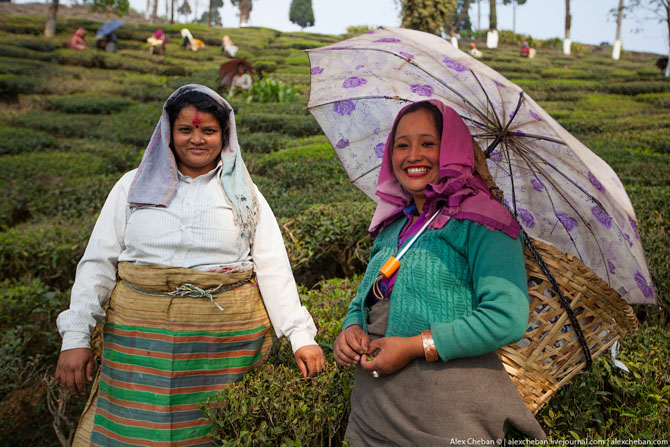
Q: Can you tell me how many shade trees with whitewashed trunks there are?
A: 4